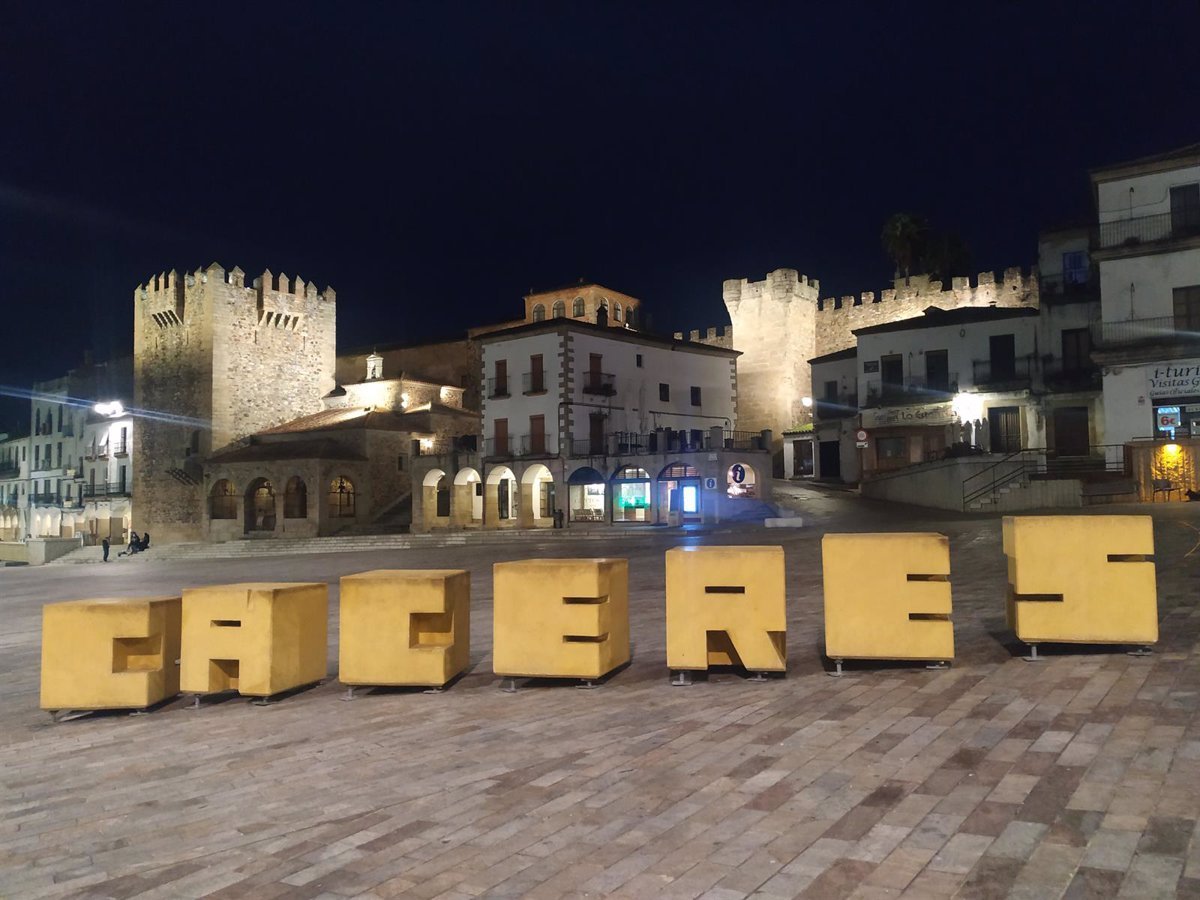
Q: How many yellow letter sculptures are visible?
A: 7